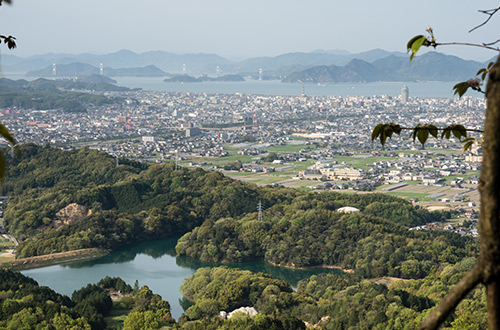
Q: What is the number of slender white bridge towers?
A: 5